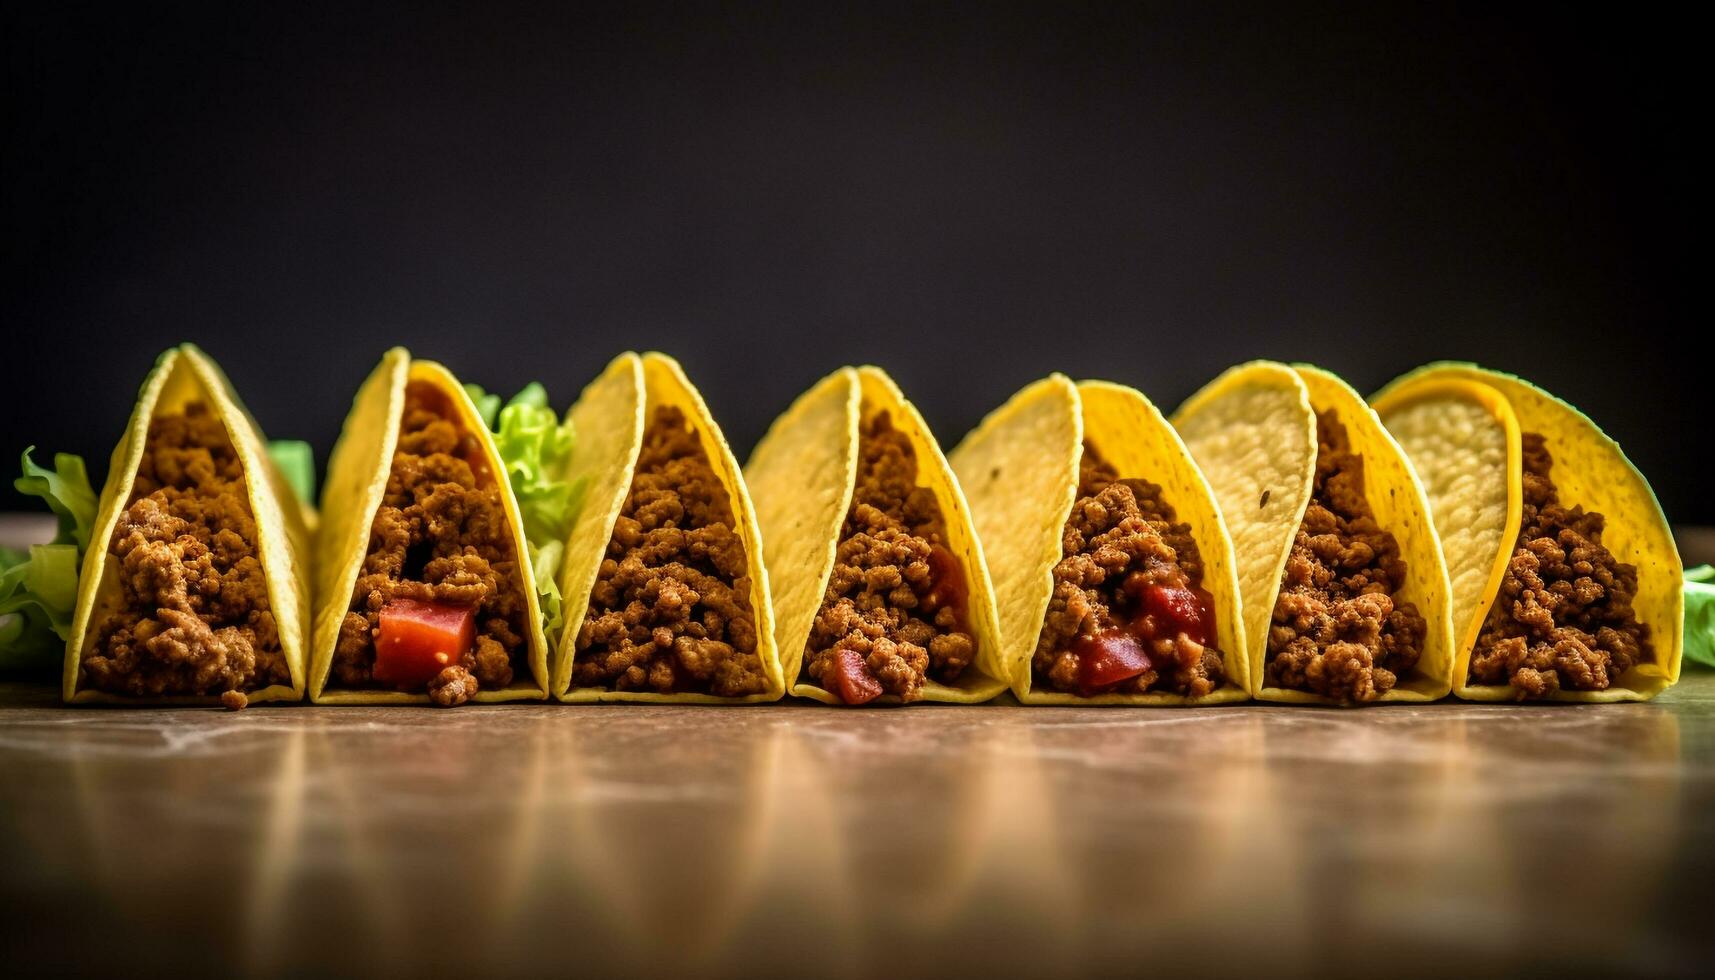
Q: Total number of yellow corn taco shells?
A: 7